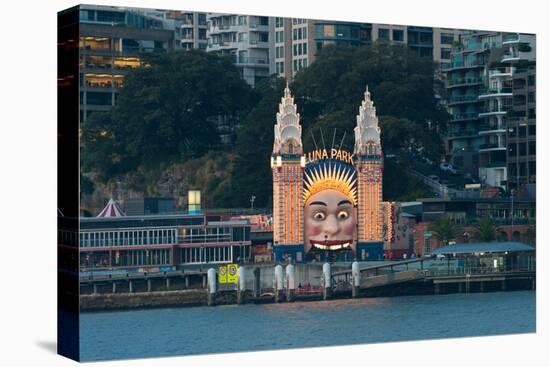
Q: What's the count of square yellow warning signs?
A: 2